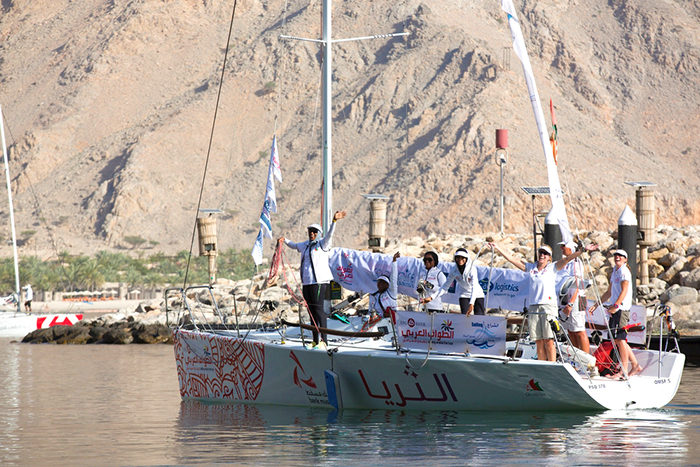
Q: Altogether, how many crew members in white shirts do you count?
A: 7